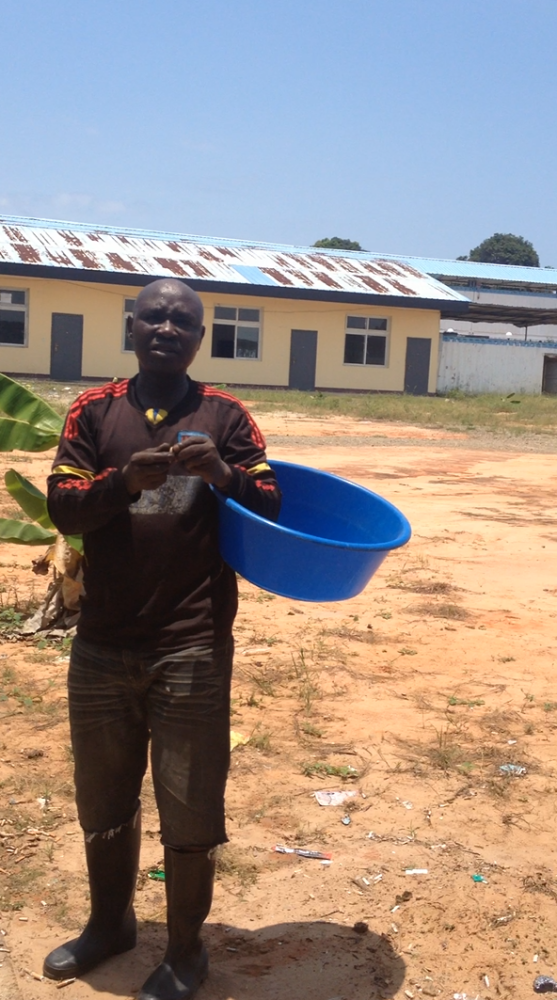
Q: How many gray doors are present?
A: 3